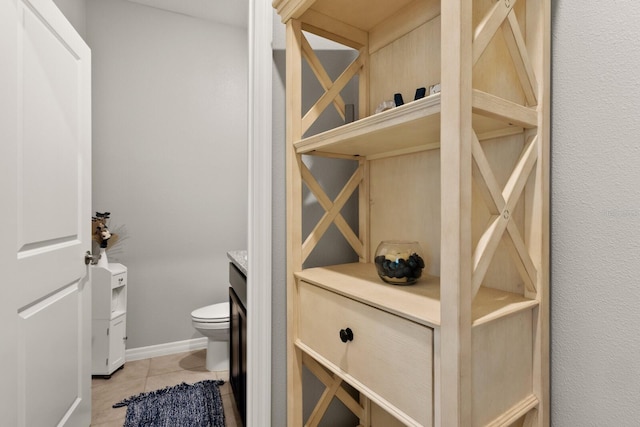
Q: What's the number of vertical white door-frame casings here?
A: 1